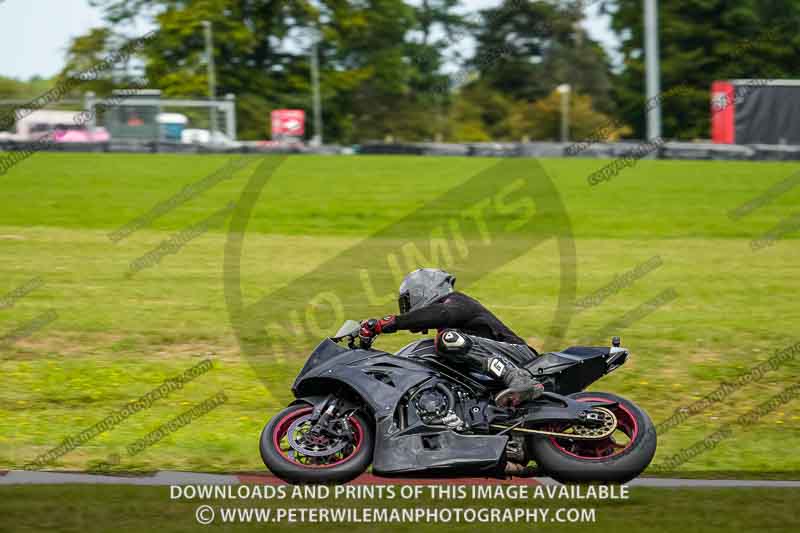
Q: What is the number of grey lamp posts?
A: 4